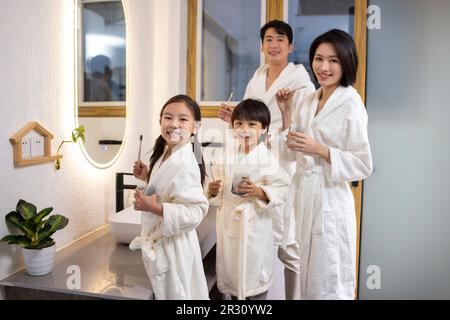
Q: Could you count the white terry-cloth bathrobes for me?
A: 4